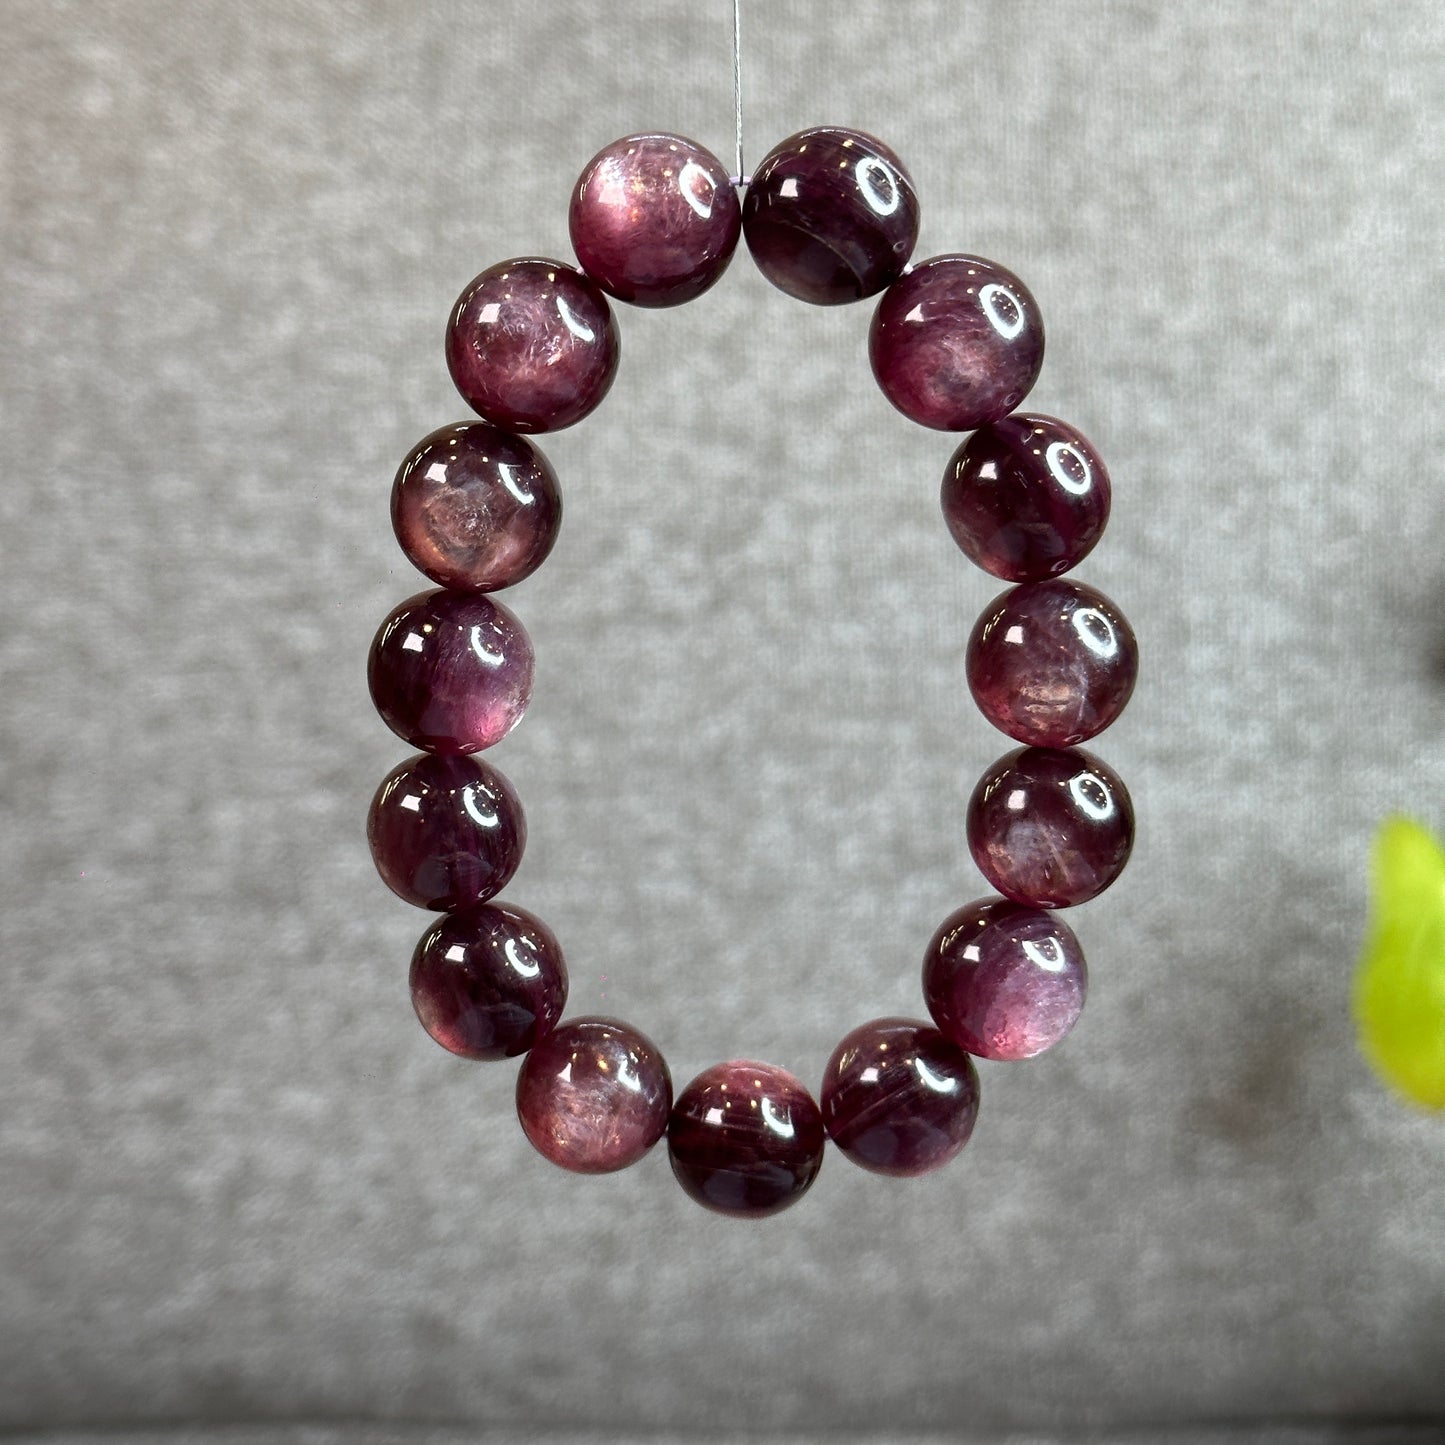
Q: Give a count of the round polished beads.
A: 15